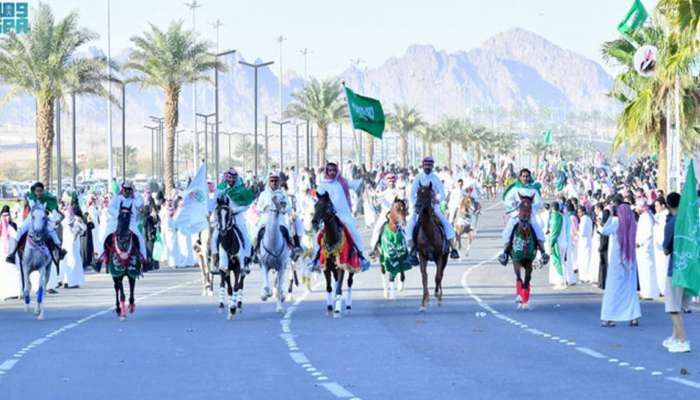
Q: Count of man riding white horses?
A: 2